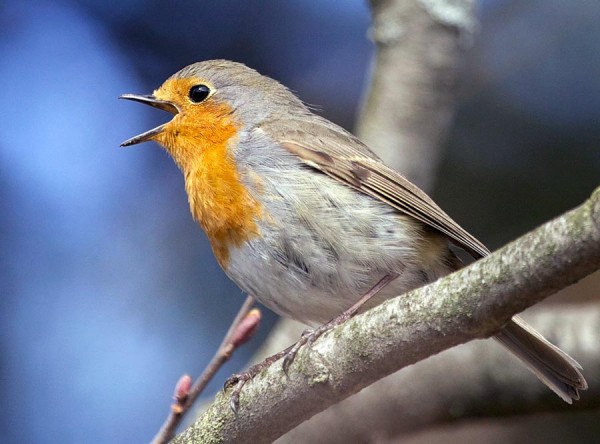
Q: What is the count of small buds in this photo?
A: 2